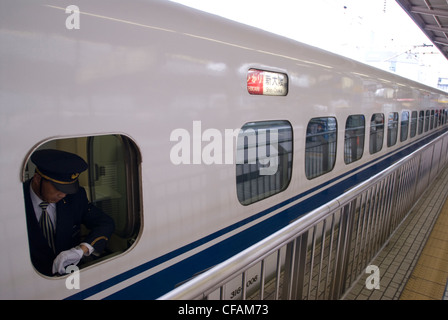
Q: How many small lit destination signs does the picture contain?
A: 1